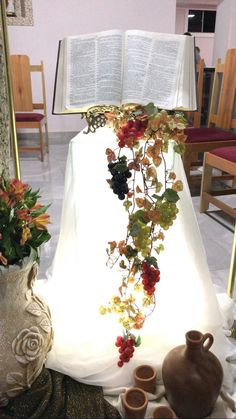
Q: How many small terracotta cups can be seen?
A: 3